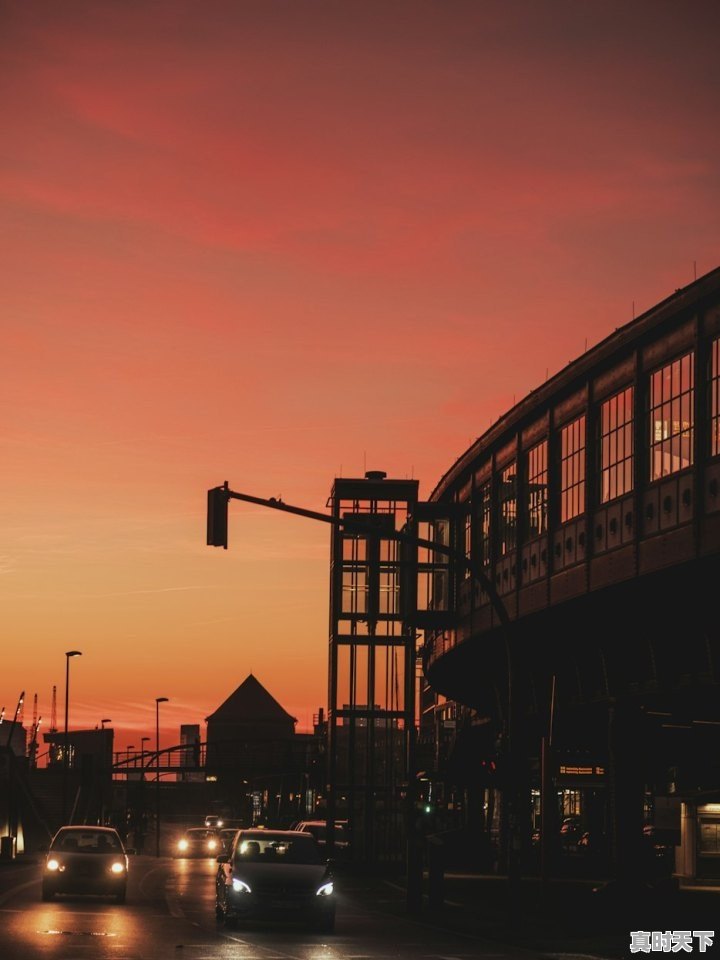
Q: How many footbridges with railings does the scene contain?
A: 1